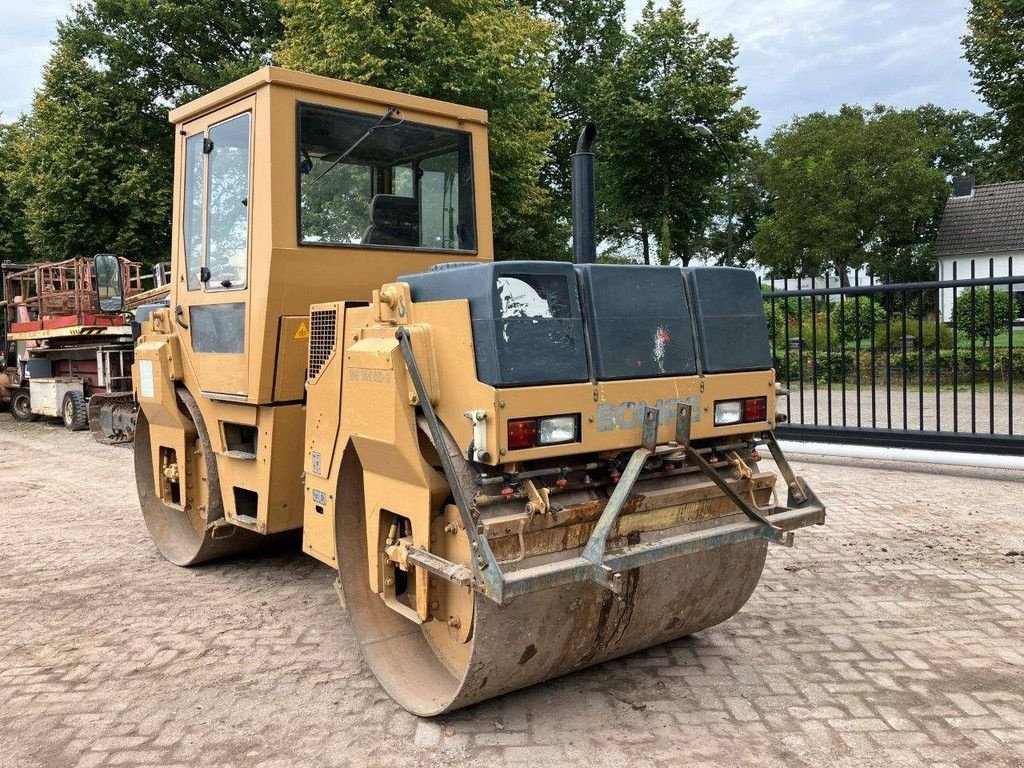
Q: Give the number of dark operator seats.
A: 1